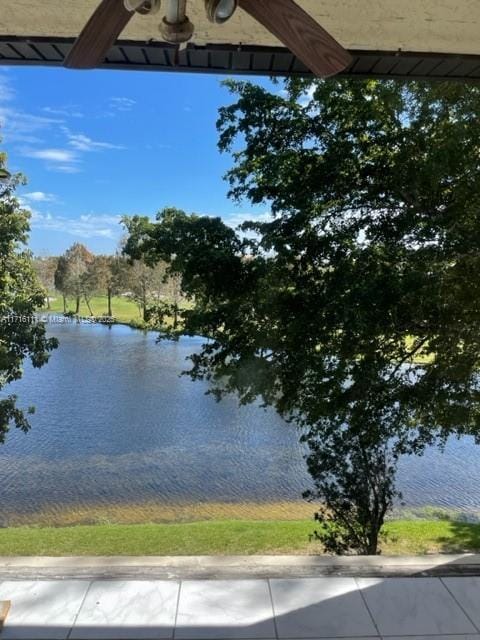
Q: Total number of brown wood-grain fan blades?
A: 2